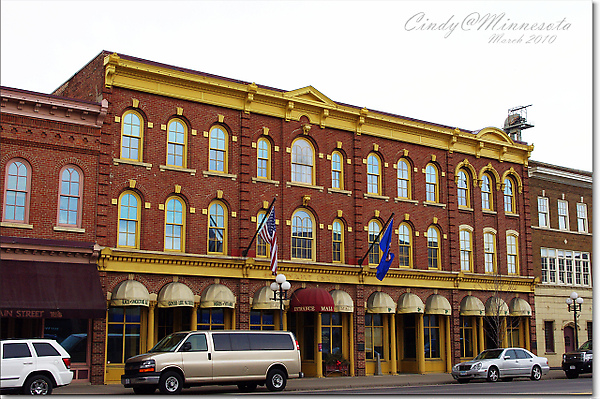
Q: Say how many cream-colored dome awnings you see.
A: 11